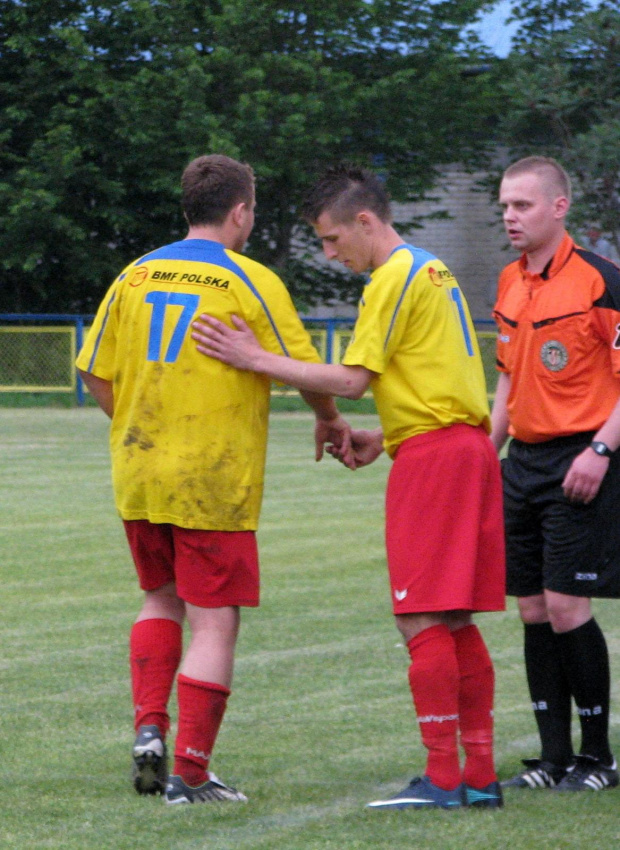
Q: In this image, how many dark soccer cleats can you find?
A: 6